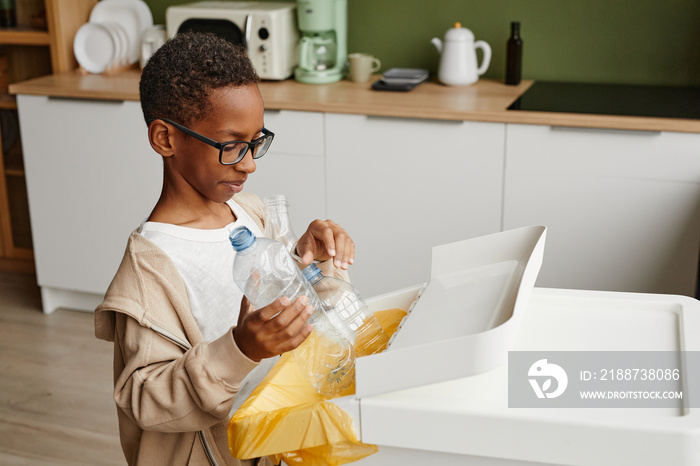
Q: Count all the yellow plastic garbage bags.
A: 1